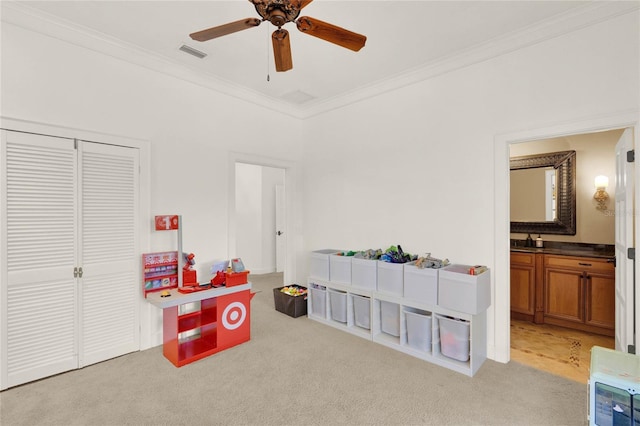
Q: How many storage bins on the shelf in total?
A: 12